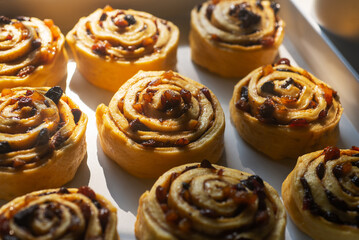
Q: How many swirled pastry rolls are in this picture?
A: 9